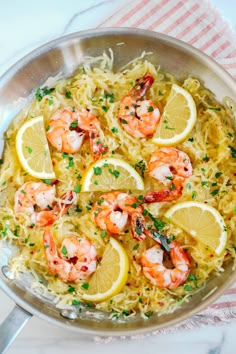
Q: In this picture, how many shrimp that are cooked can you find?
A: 7